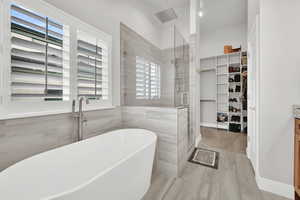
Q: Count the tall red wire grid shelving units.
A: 0